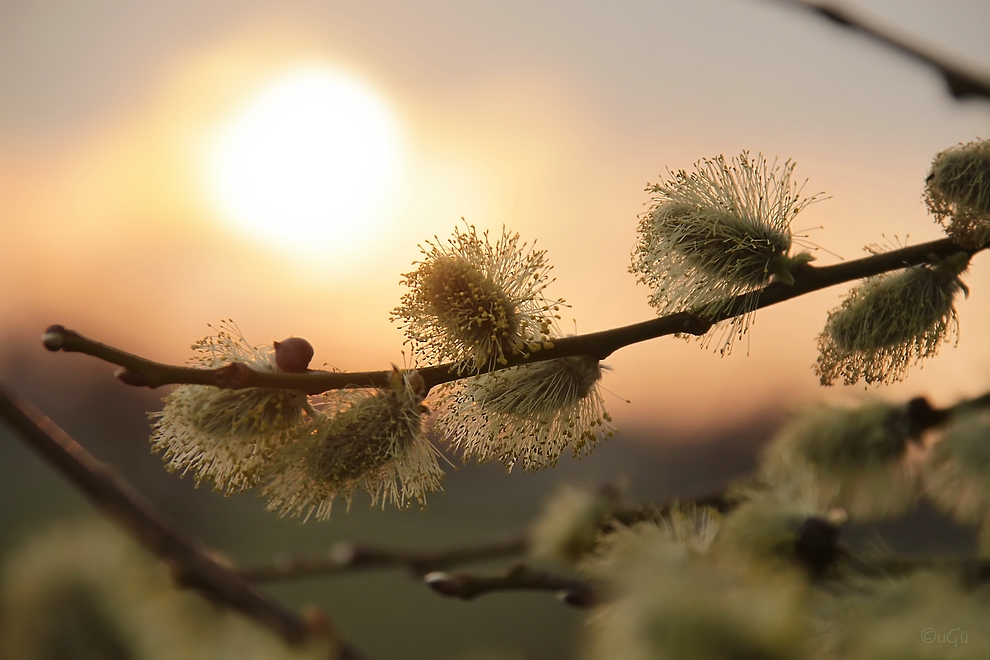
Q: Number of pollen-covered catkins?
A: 7